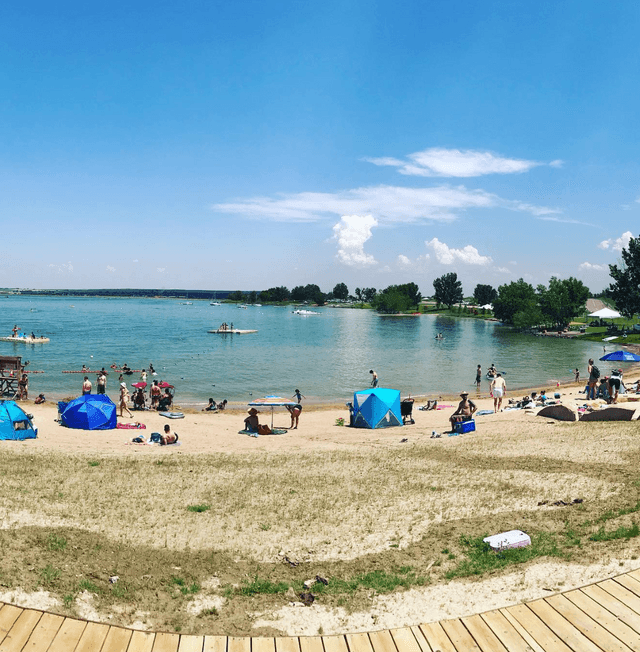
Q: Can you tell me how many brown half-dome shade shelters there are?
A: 2